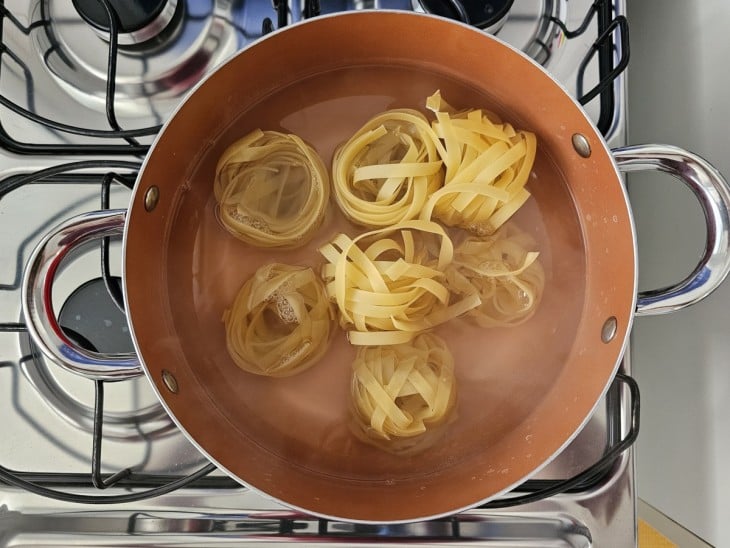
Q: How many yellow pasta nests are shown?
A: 7